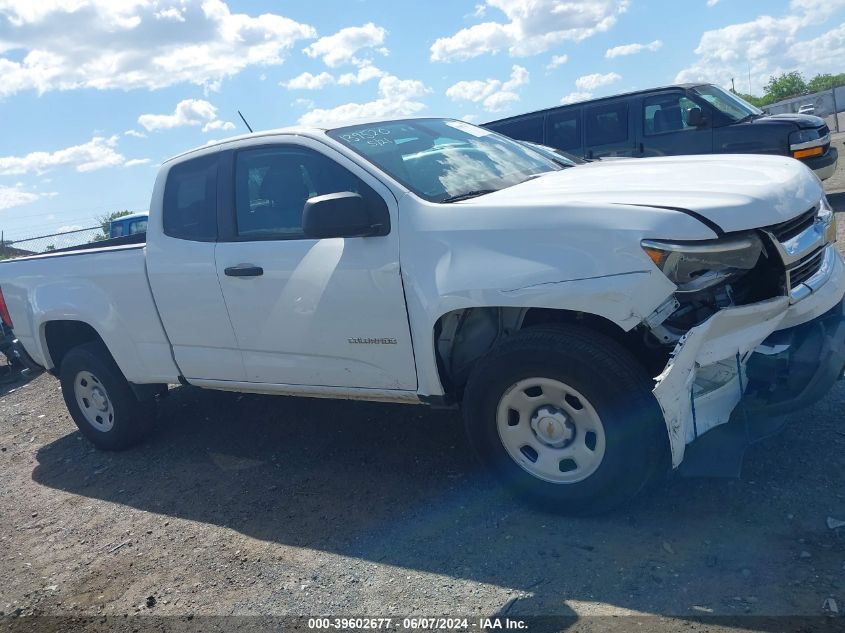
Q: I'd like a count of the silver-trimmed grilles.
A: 2